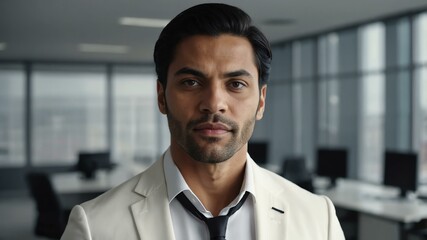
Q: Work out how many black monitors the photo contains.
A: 4